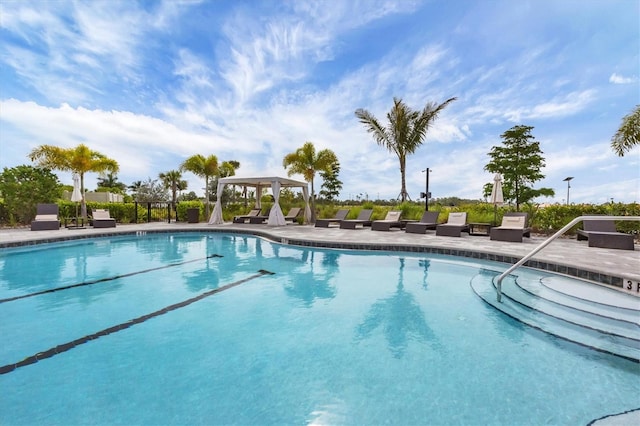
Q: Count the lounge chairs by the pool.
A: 12